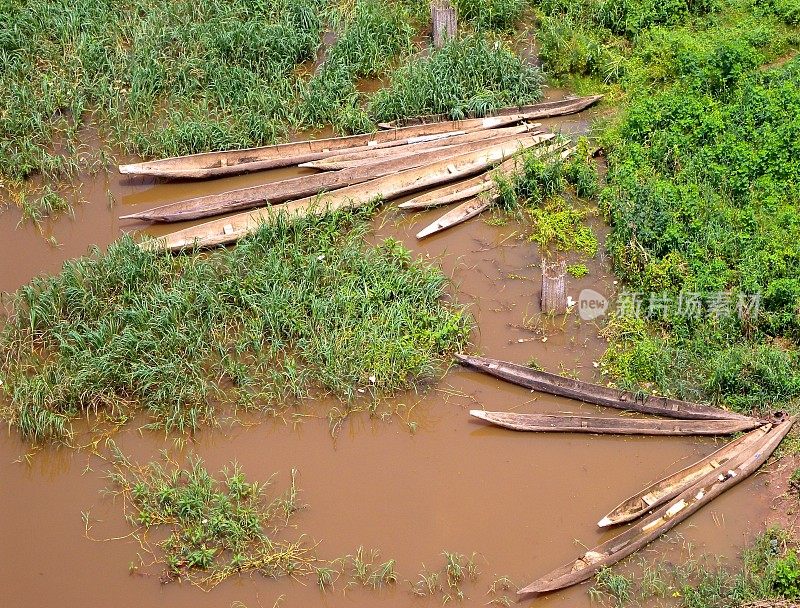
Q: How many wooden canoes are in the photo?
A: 11